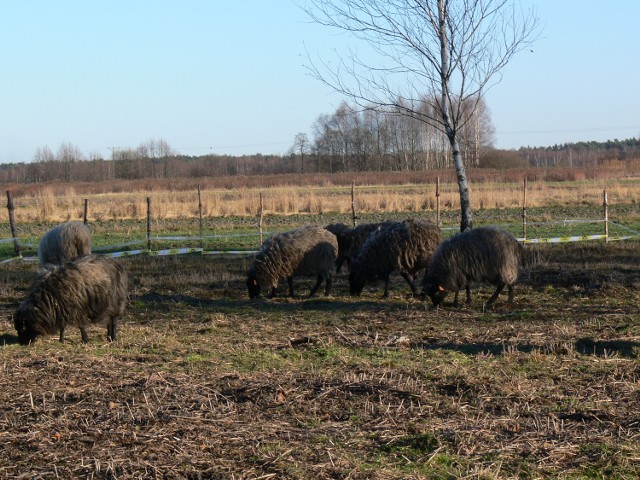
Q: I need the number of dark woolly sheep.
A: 6